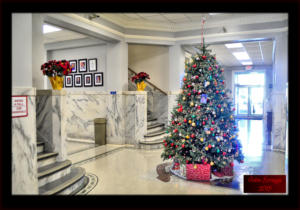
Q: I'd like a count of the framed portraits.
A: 7